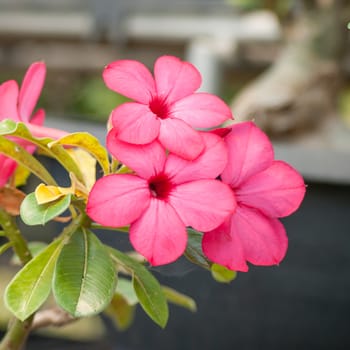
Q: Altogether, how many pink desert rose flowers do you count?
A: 4